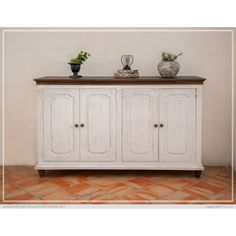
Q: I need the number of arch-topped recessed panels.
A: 4